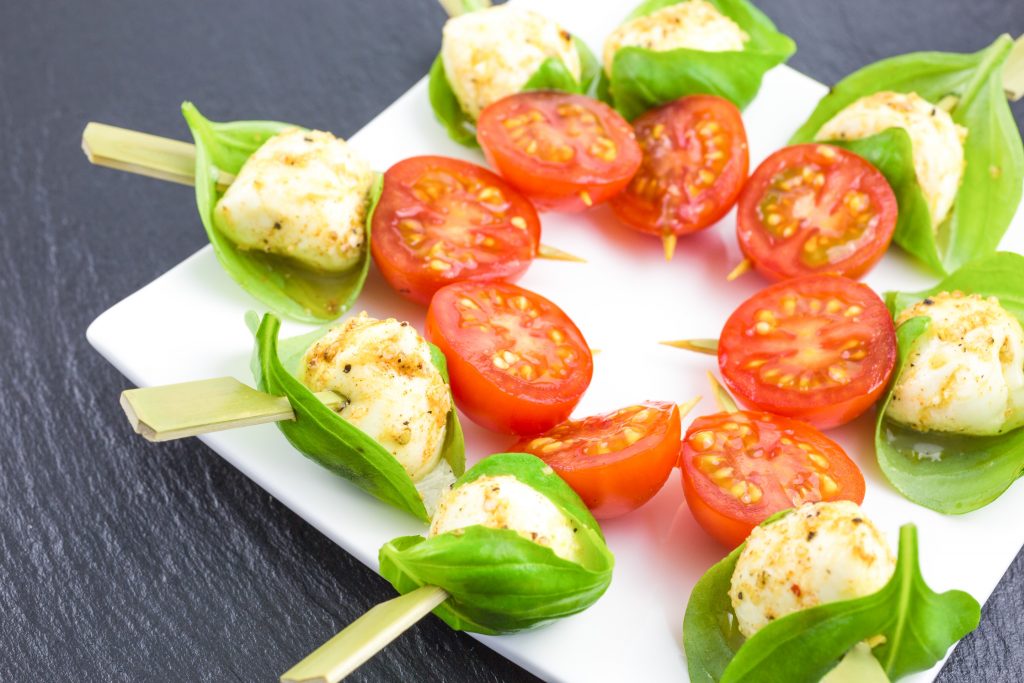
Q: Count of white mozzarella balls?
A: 8